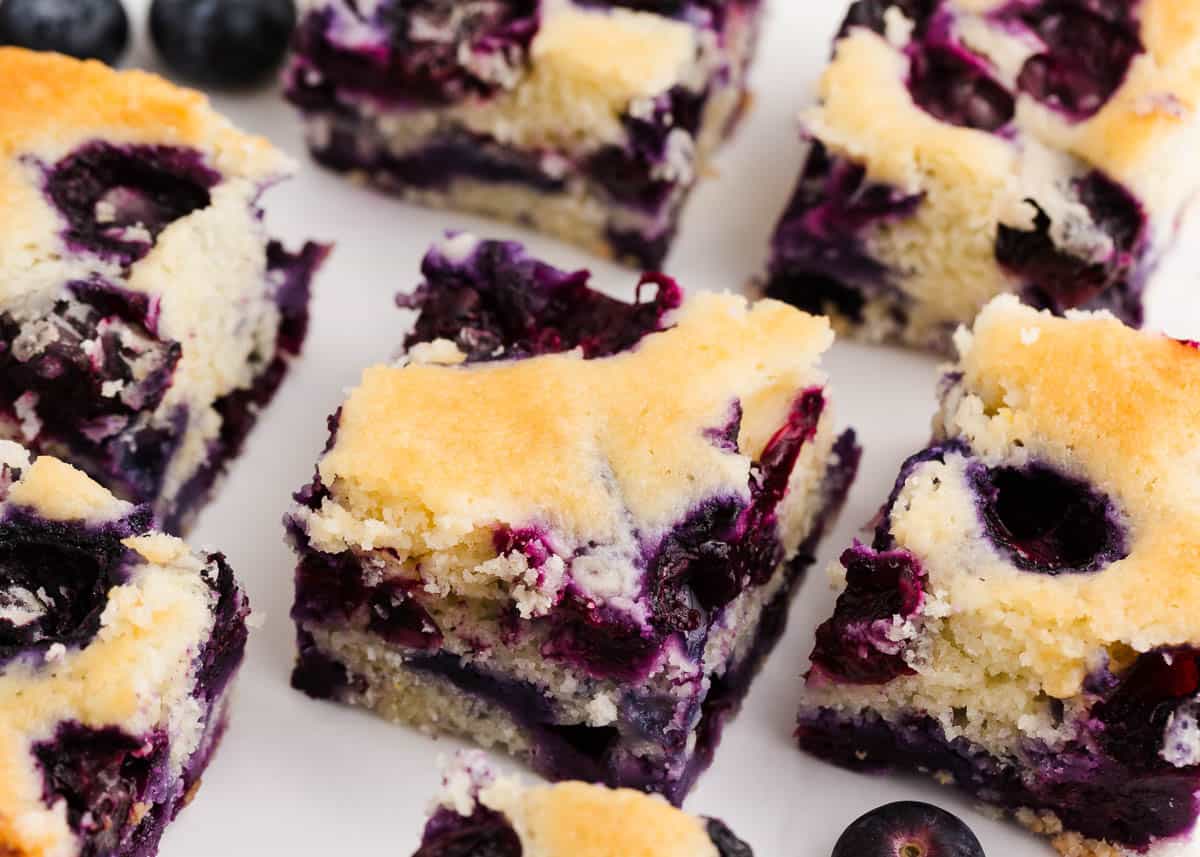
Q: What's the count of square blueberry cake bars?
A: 7